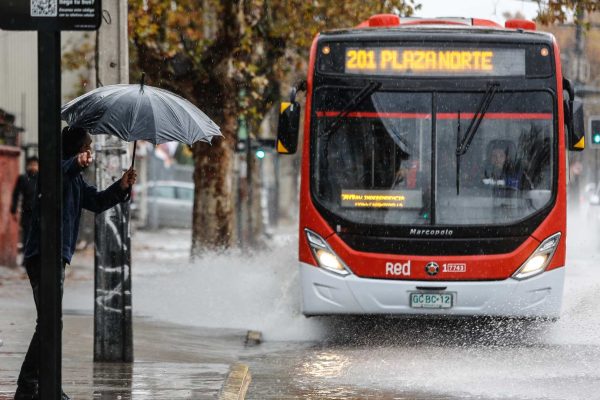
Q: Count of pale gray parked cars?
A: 1